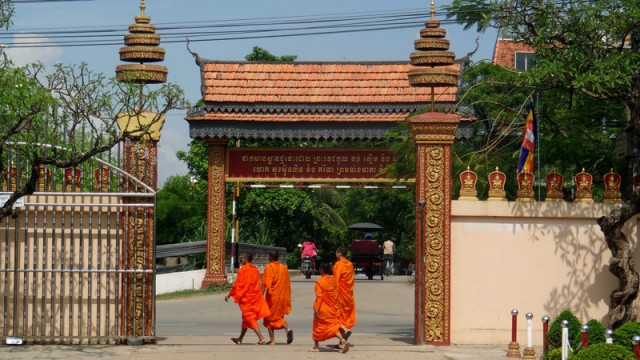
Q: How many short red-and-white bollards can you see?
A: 7